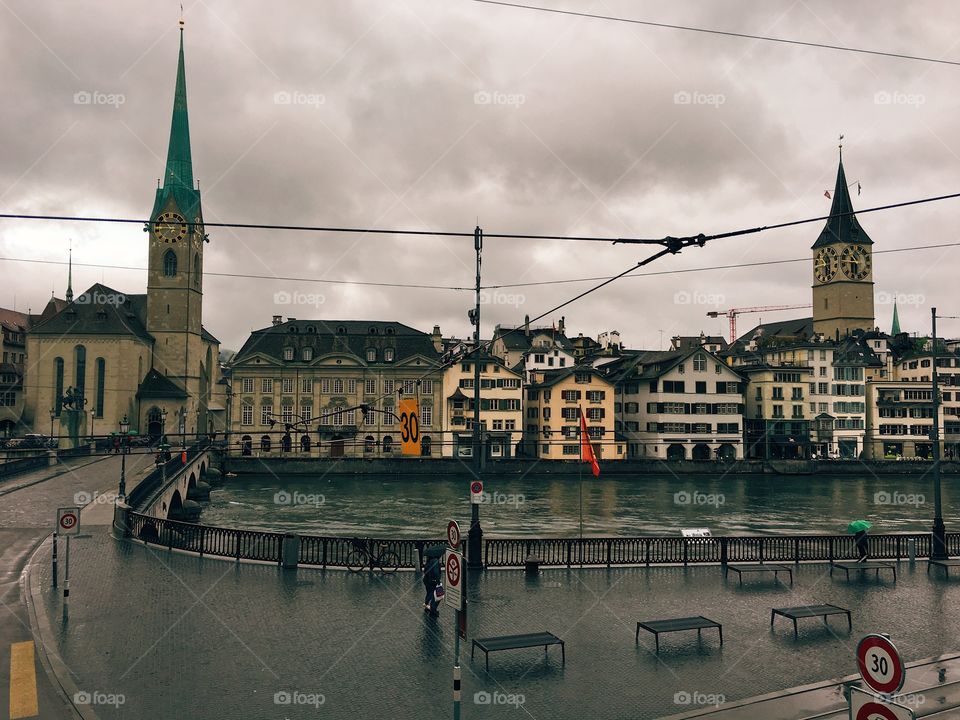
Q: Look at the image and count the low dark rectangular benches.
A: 6